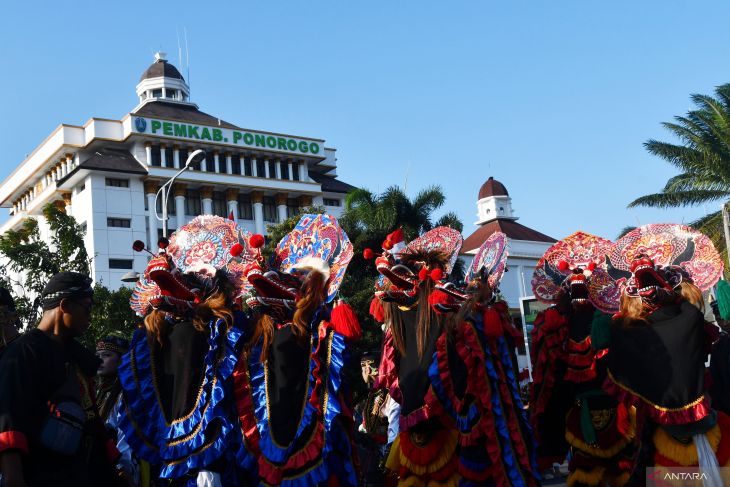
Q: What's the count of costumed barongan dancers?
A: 6